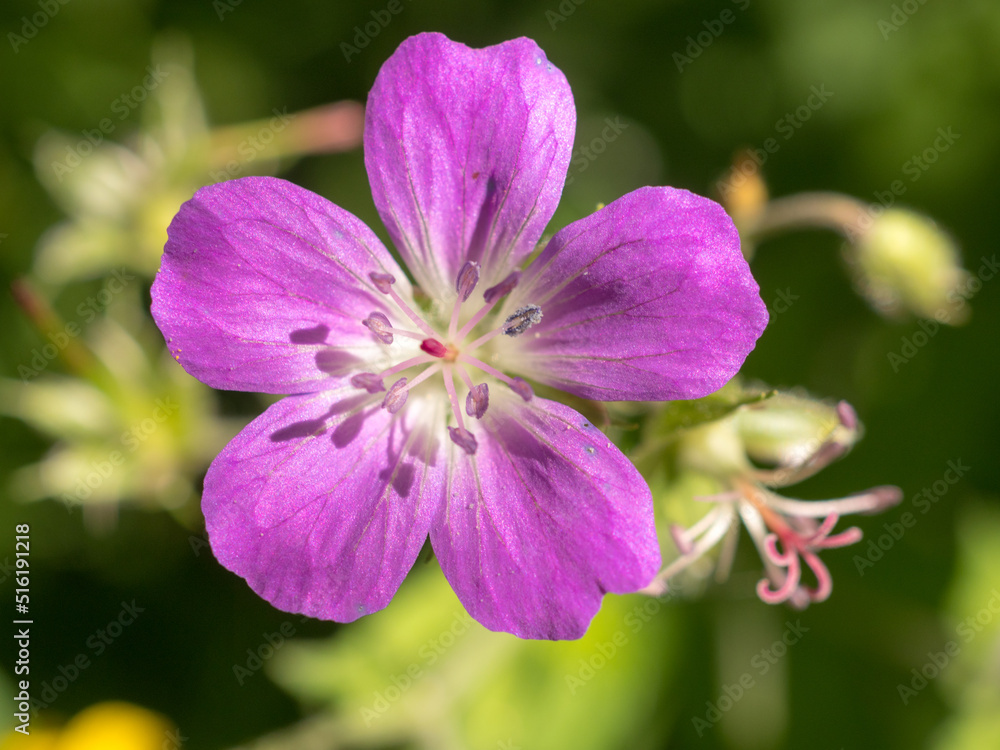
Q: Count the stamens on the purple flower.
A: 10